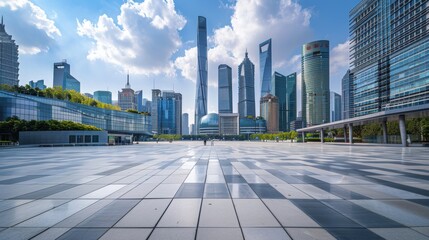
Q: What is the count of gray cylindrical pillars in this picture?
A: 6